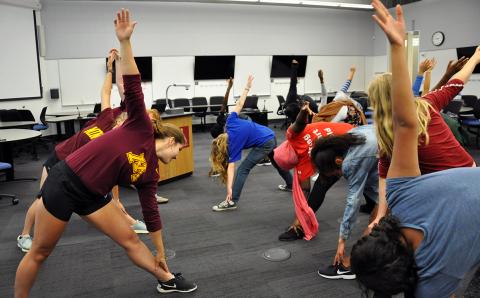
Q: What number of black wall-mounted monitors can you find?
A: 4